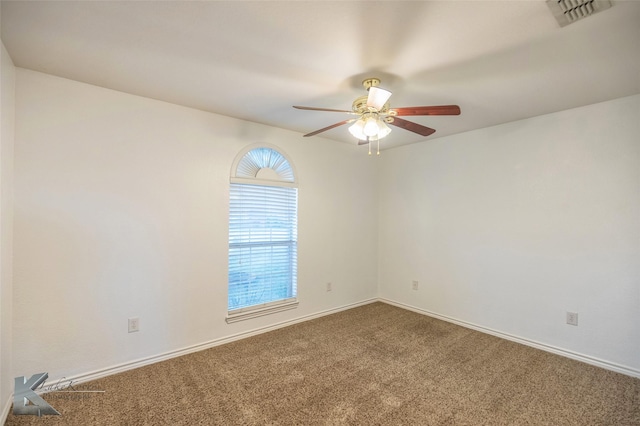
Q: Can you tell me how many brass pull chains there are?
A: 2